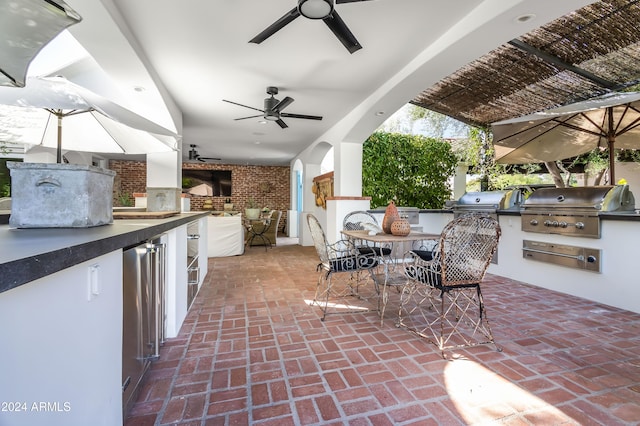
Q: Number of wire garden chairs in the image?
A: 4